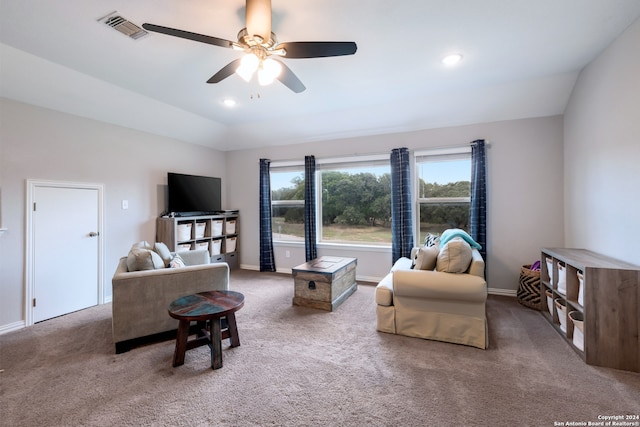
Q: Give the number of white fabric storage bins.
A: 14